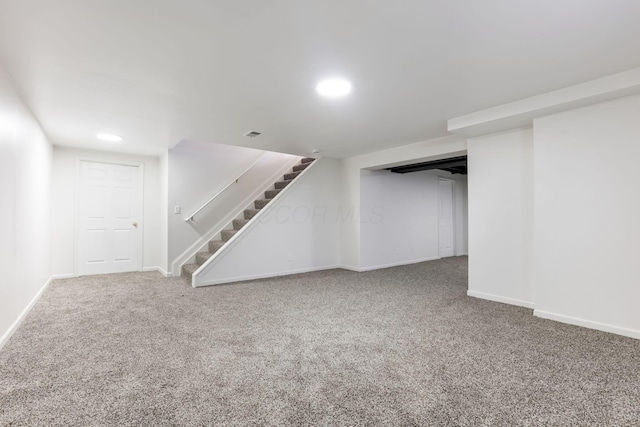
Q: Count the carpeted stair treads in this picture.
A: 12